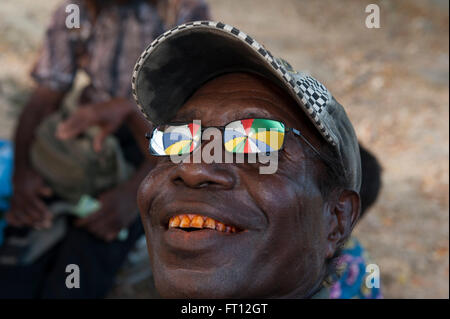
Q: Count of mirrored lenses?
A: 2